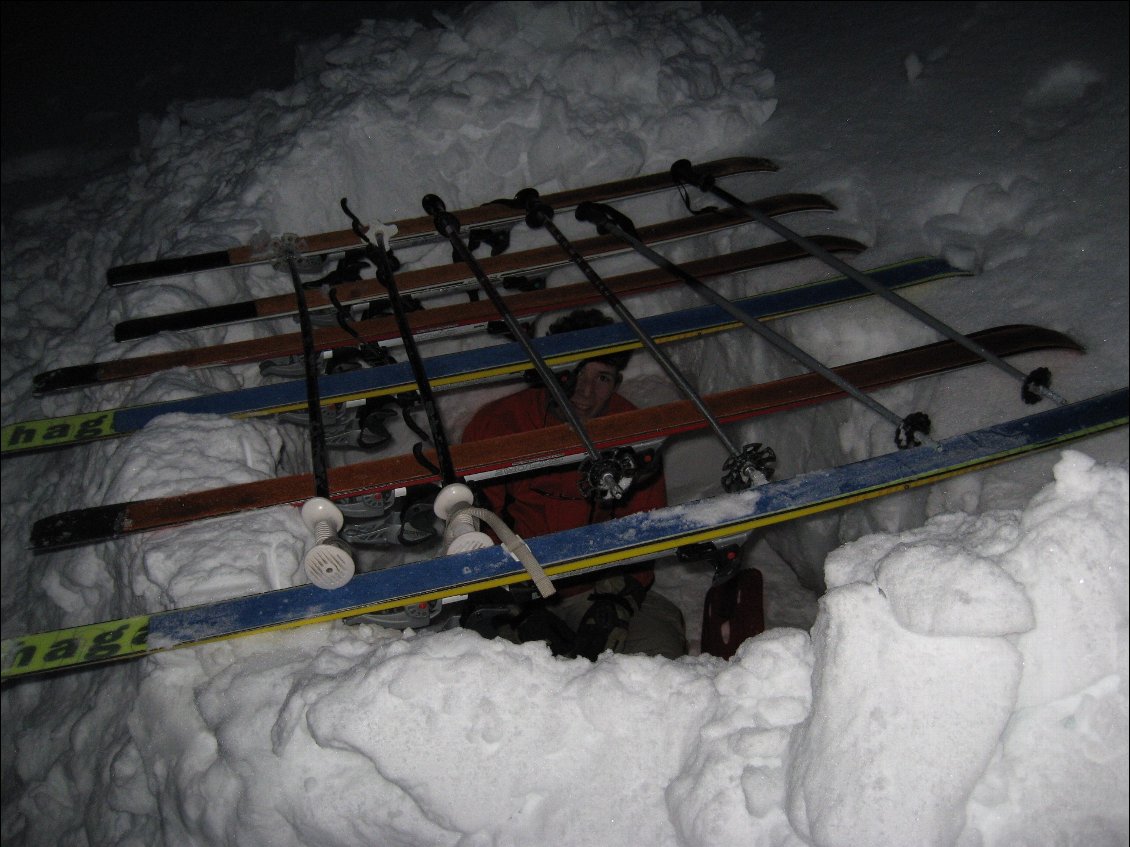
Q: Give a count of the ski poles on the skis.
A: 6